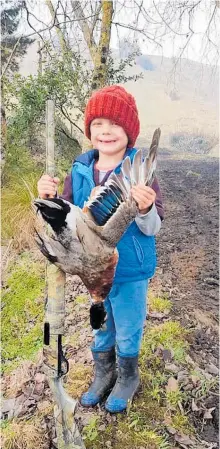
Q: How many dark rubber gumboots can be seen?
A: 2